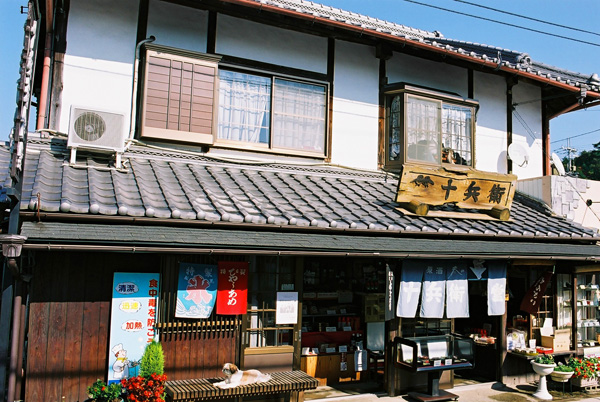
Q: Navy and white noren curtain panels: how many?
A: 4